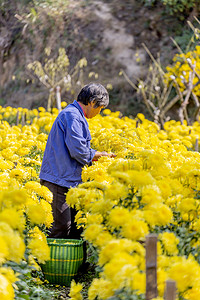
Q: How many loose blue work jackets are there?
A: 1